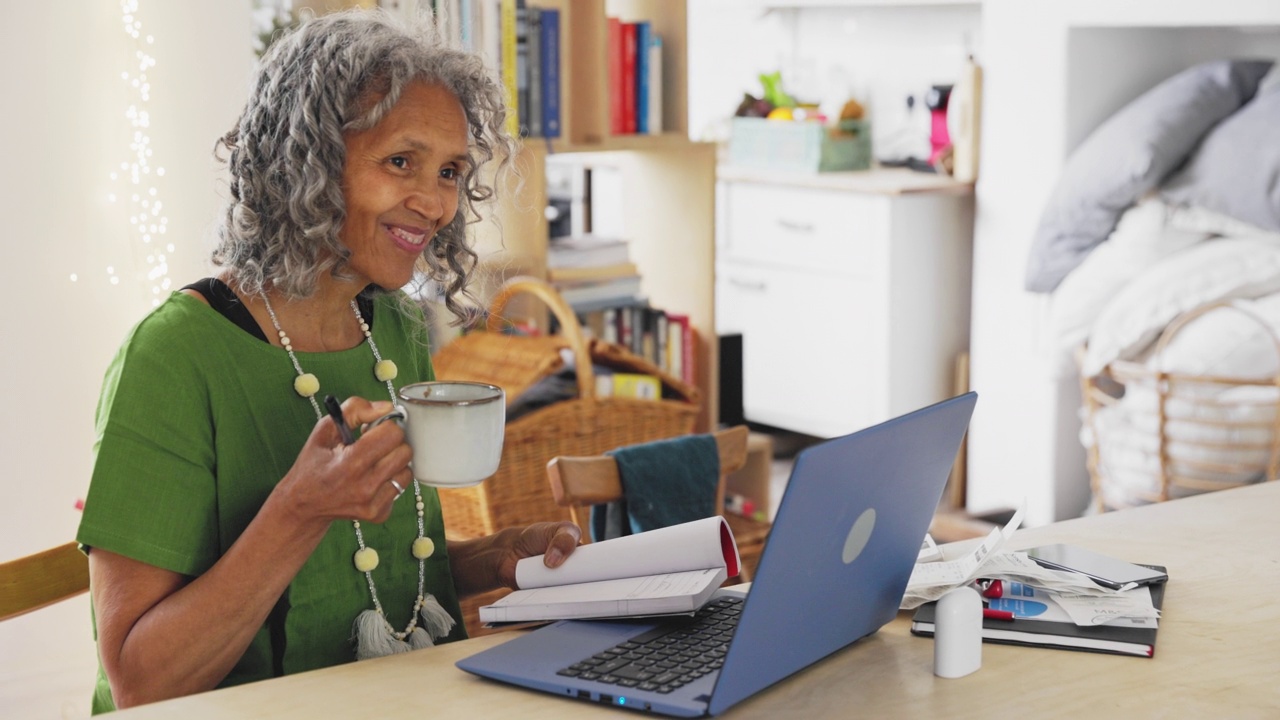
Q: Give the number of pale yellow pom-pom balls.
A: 4